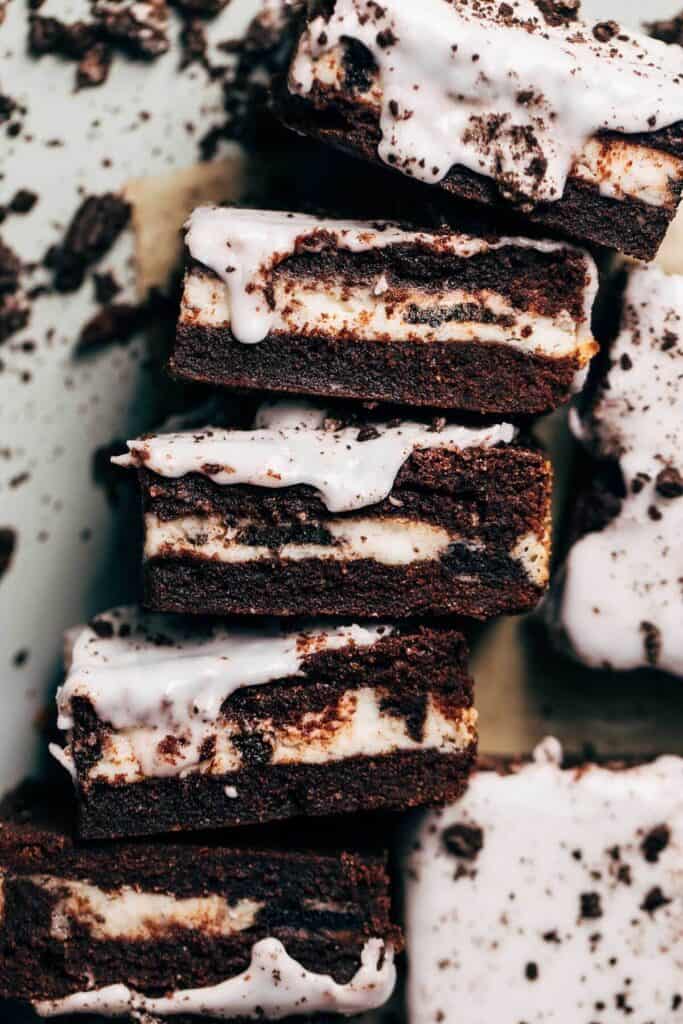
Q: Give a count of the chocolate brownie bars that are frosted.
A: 7